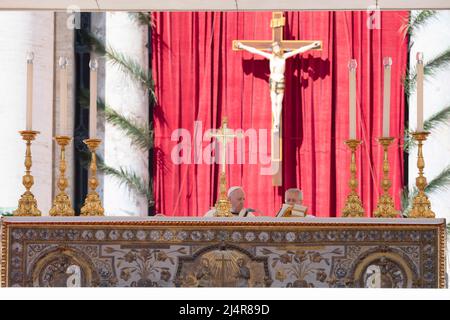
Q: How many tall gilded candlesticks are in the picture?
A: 6